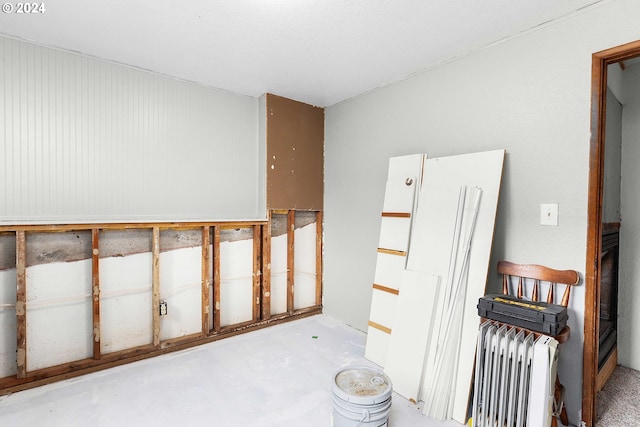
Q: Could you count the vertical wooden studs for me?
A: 9